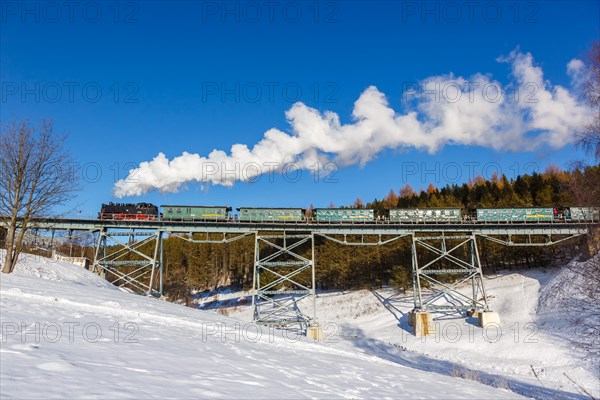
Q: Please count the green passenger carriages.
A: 6